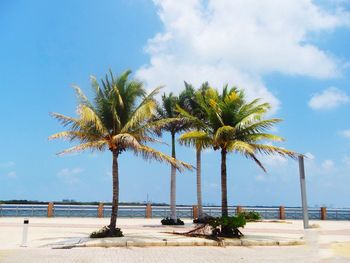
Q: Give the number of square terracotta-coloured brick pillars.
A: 7